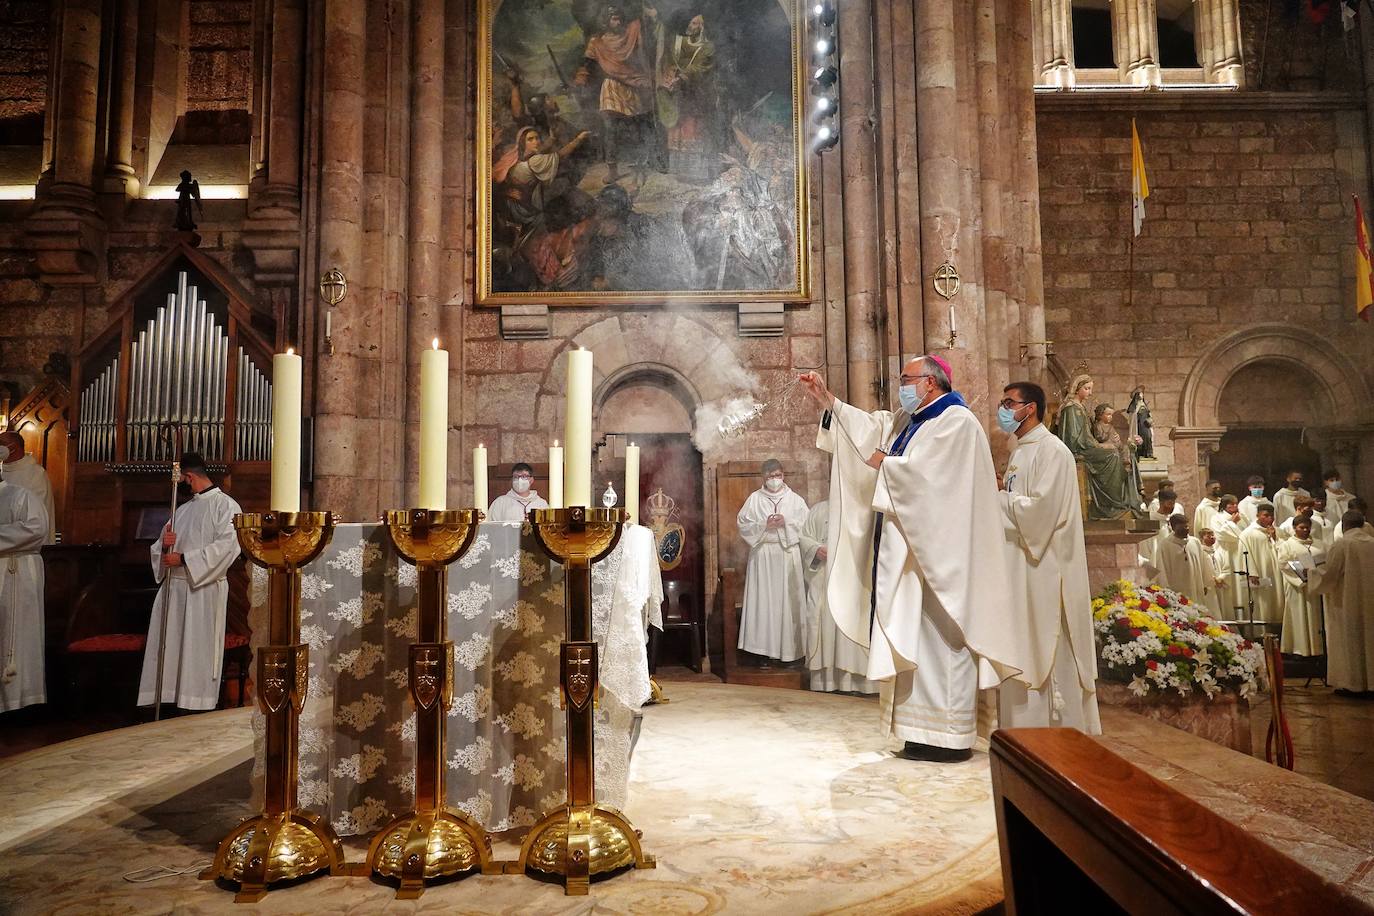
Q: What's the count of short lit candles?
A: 3